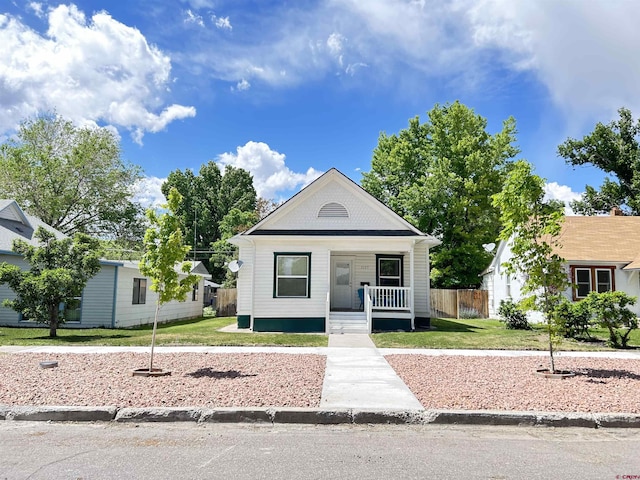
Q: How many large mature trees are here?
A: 4